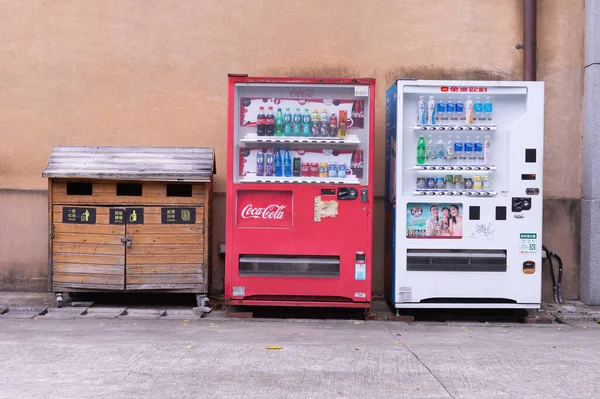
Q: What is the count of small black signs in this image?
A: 3